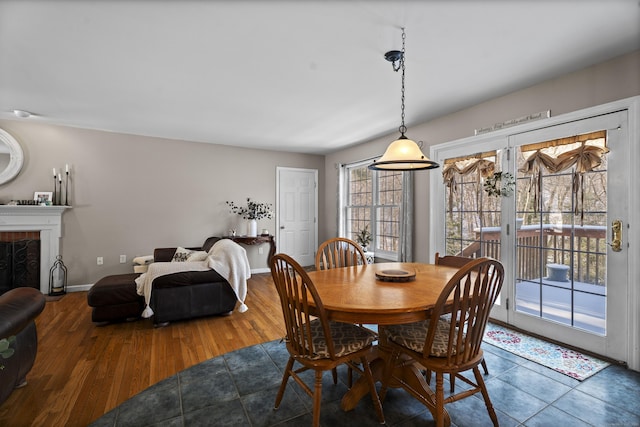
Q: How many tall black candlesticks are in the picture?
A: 3